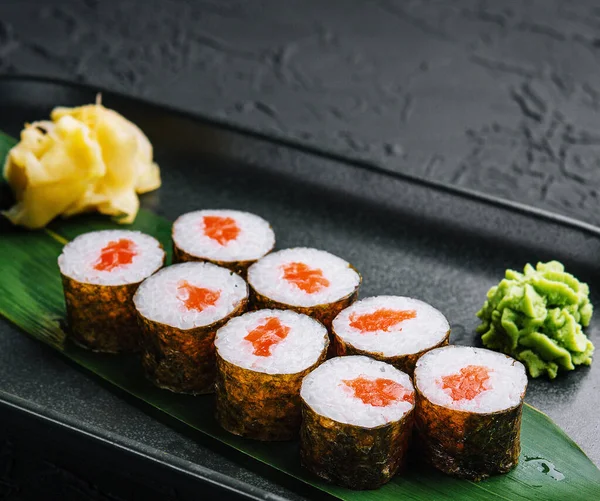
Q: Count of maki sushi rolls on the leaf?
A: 8